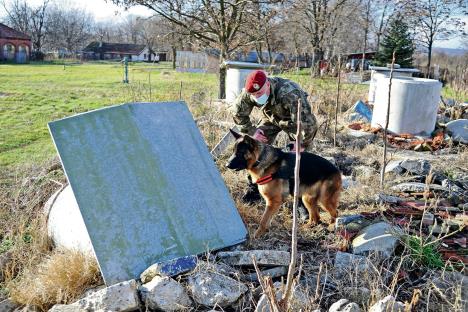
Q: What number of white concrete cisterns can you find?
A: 3